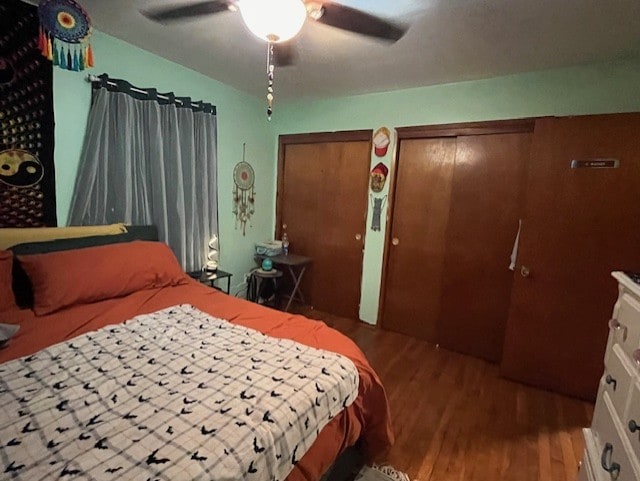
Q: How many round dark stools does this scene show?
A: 1